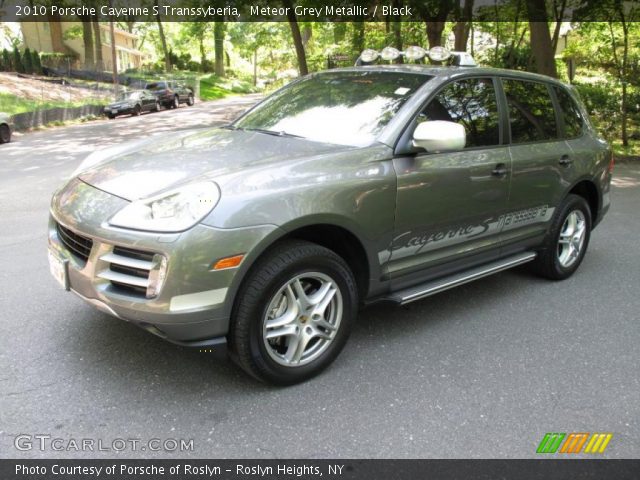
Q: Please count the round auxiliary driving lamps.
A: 4